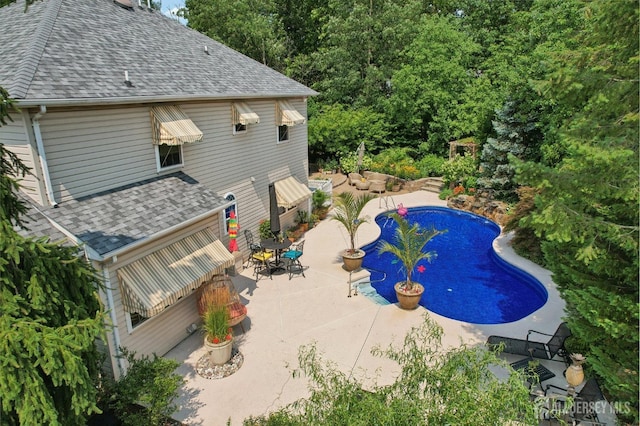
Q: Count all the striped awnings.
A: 5